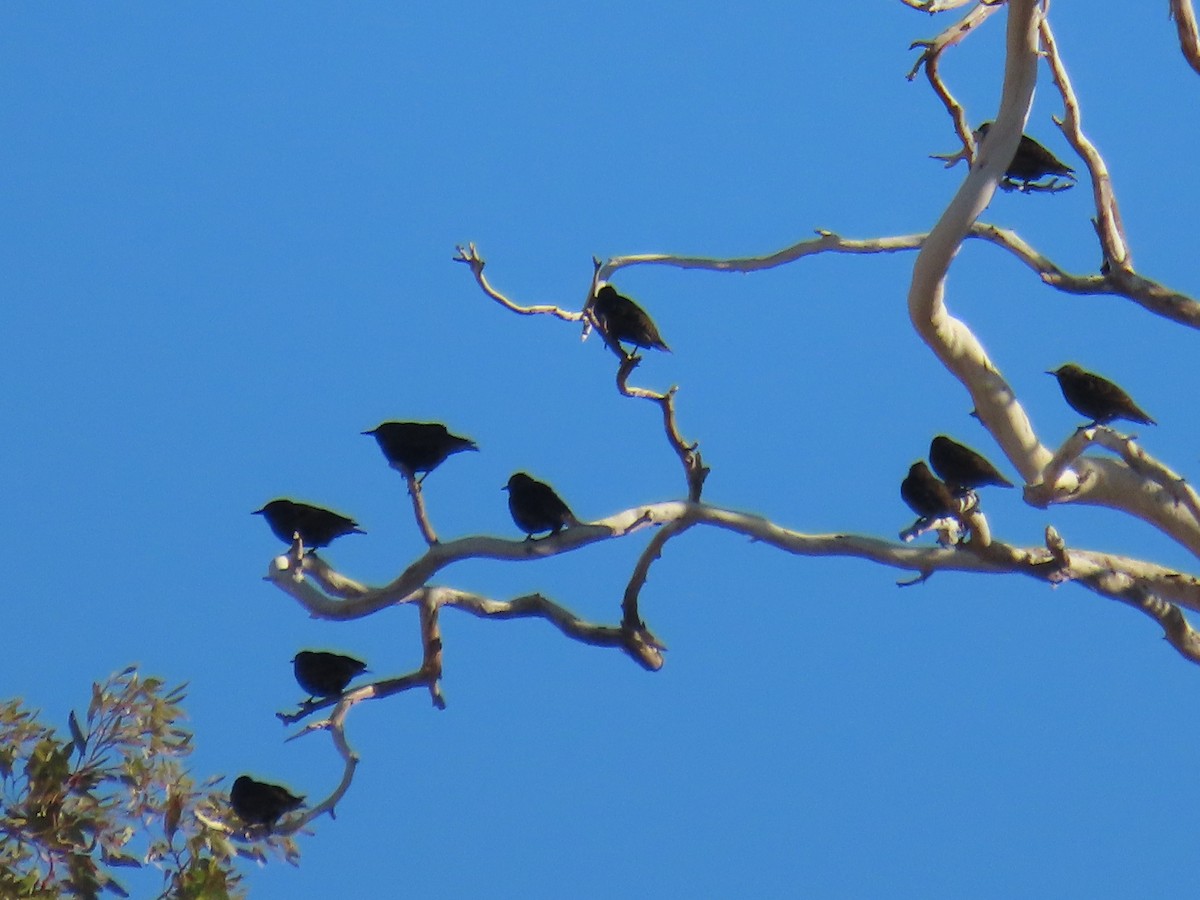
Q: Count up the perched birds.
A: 10